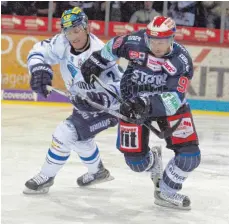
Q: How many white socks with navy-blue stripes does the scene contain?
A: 2